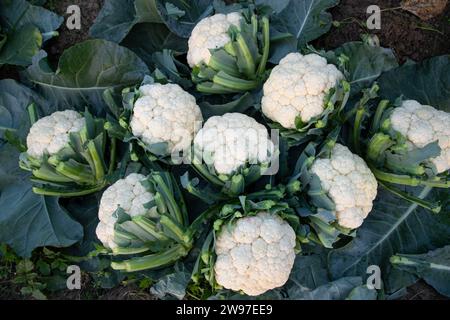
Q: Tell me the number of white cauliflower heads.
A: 9